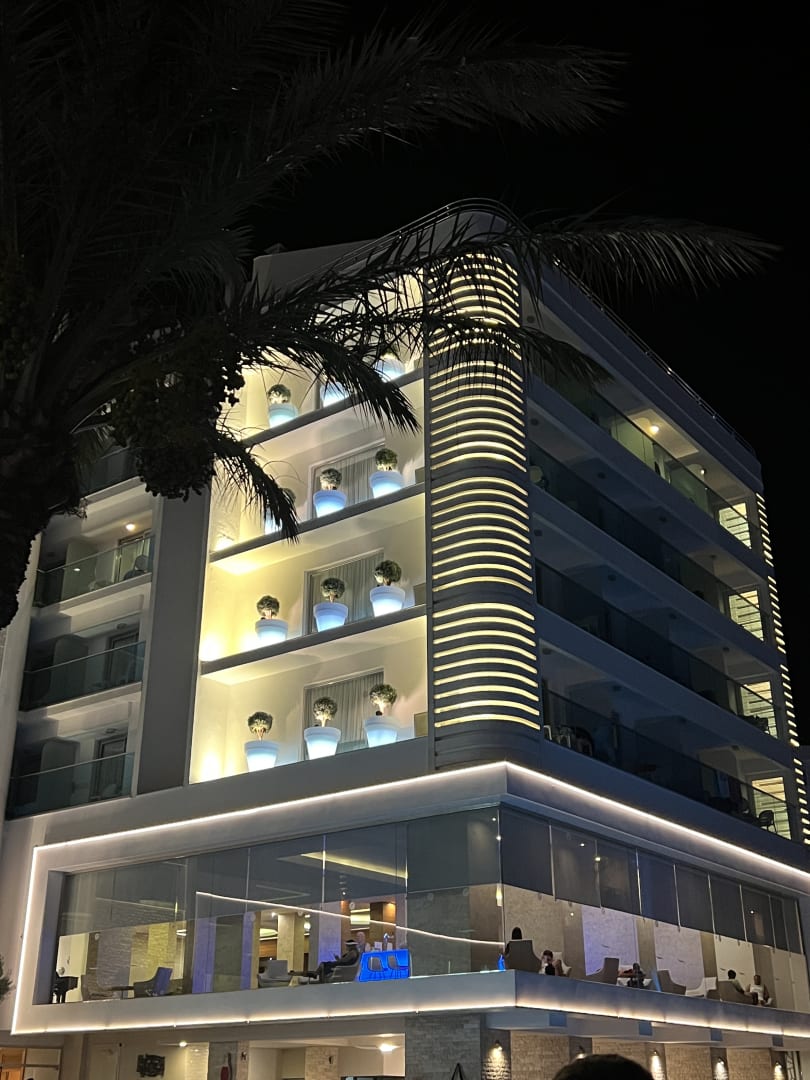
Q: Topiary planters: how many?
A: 12